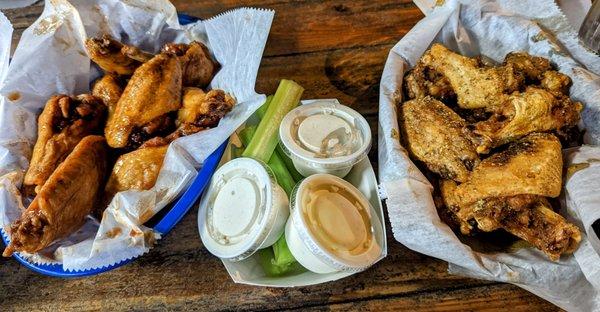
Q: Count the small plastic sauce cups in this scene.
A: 3